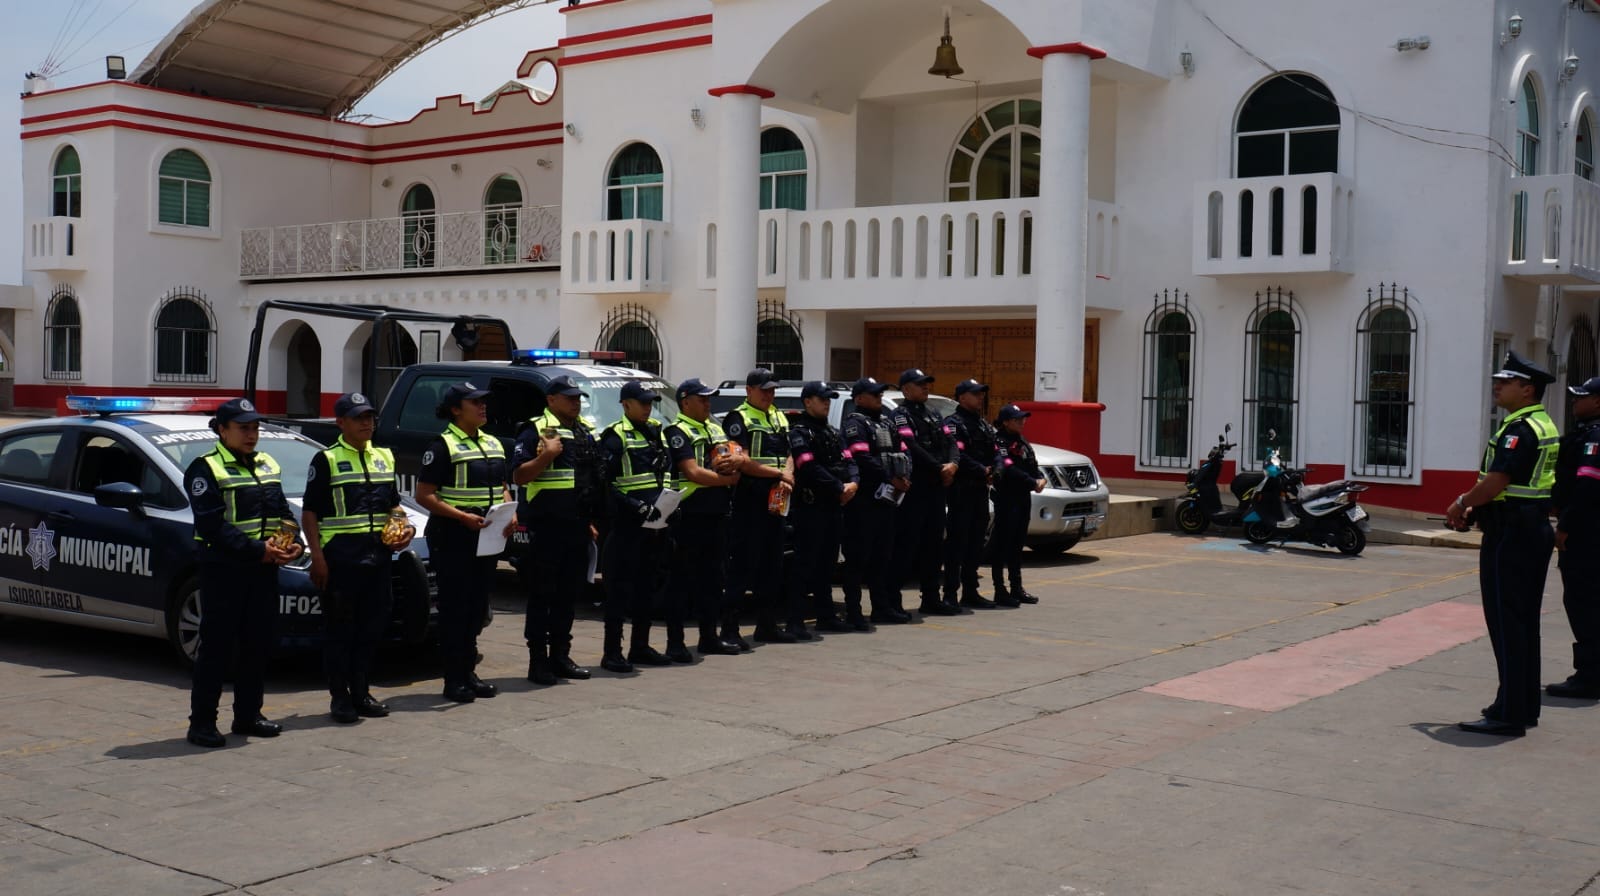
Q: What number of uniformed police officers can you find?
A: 14